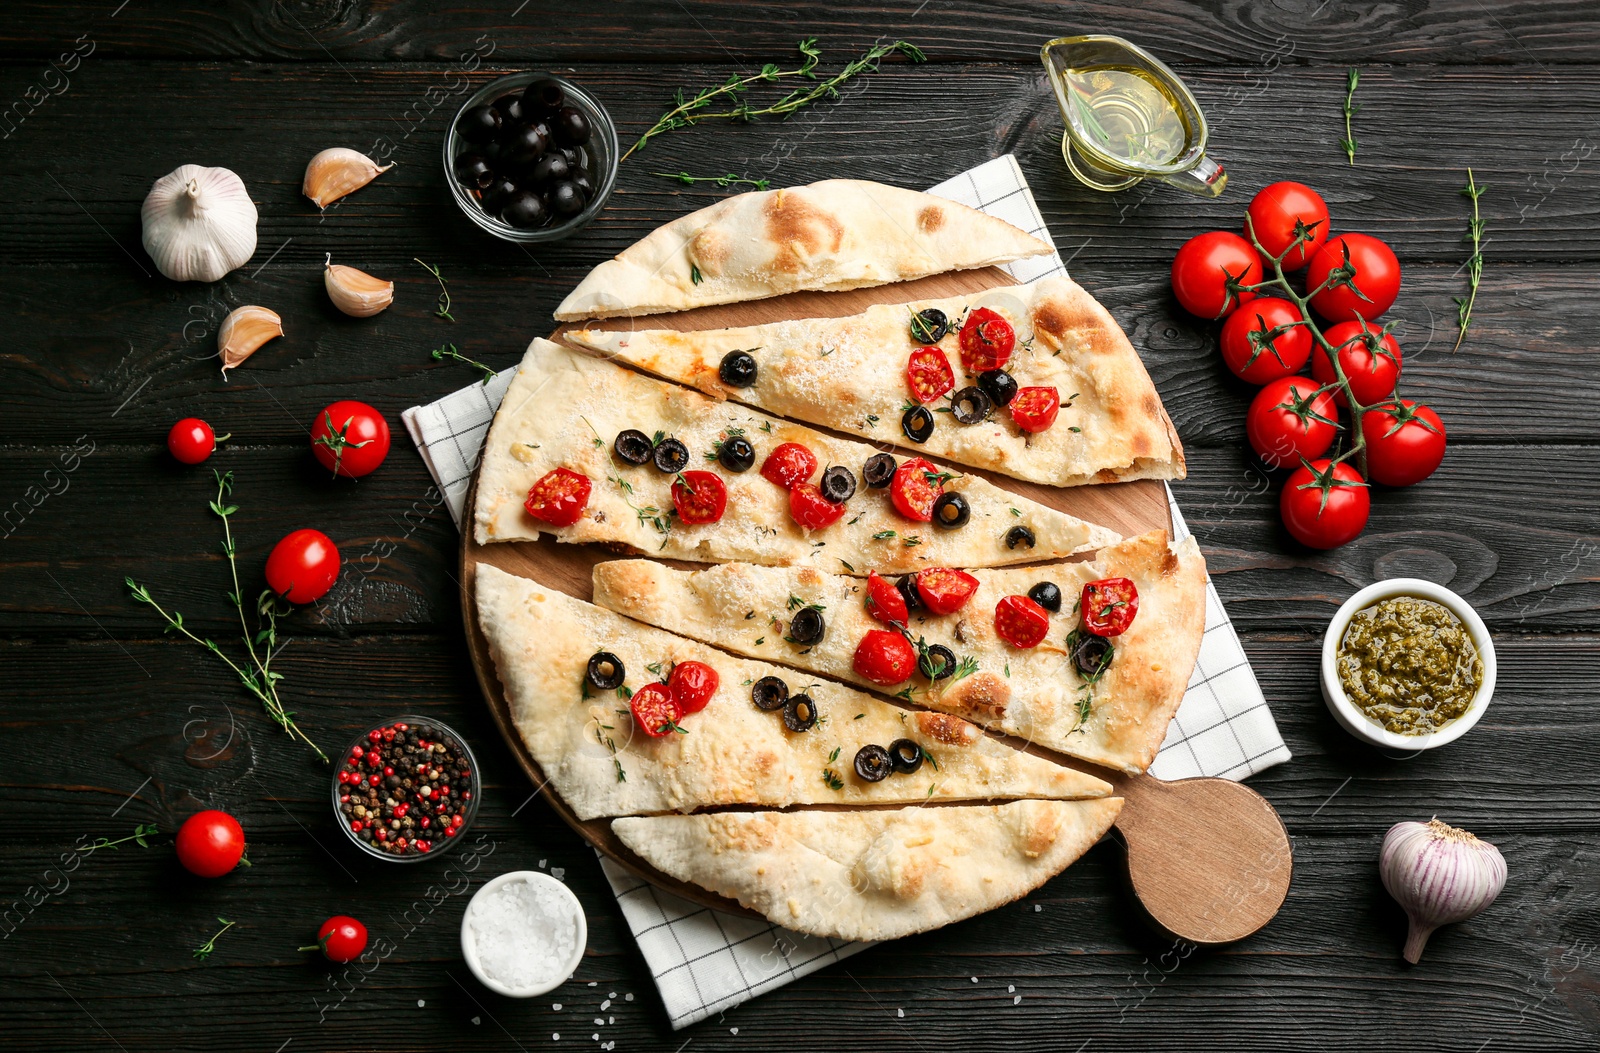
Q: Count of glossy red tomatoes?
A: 13